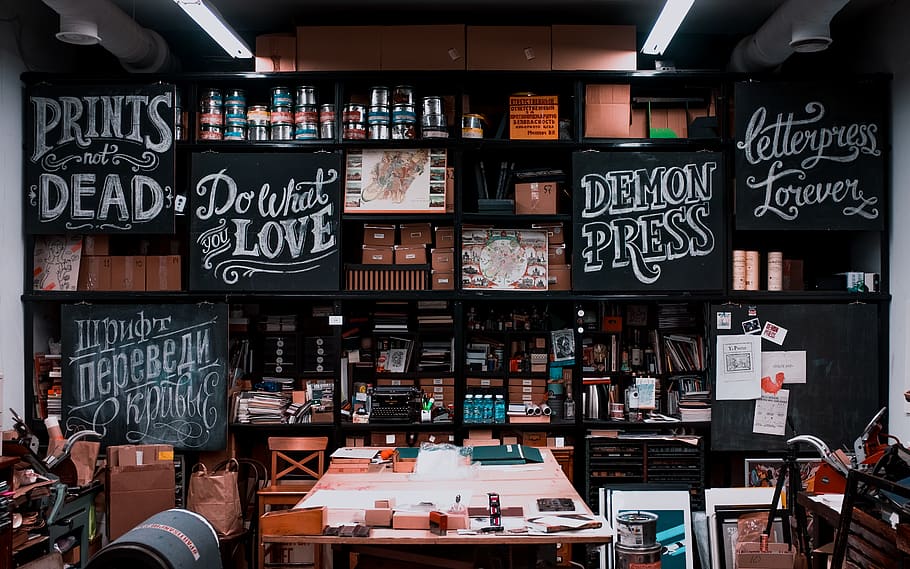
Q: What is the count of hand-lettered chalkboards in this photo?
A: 5